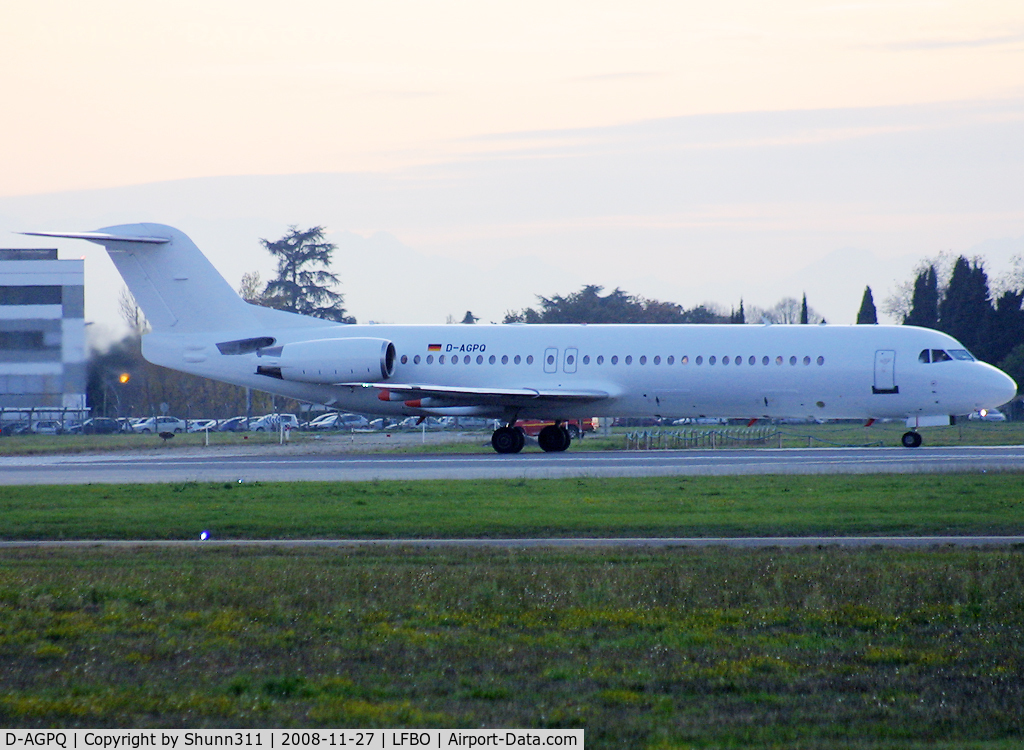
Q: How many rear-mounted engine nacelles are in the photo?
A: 1